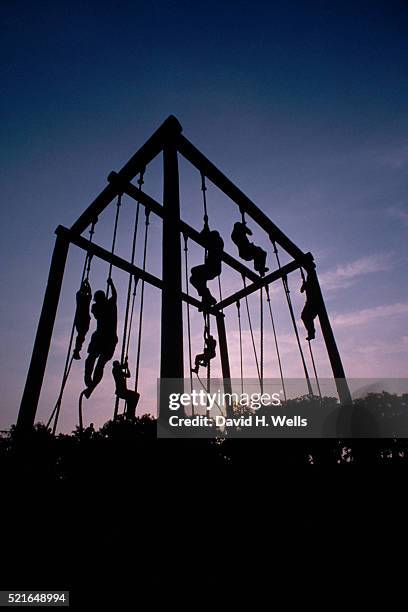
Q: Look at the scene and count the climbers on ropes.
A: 7